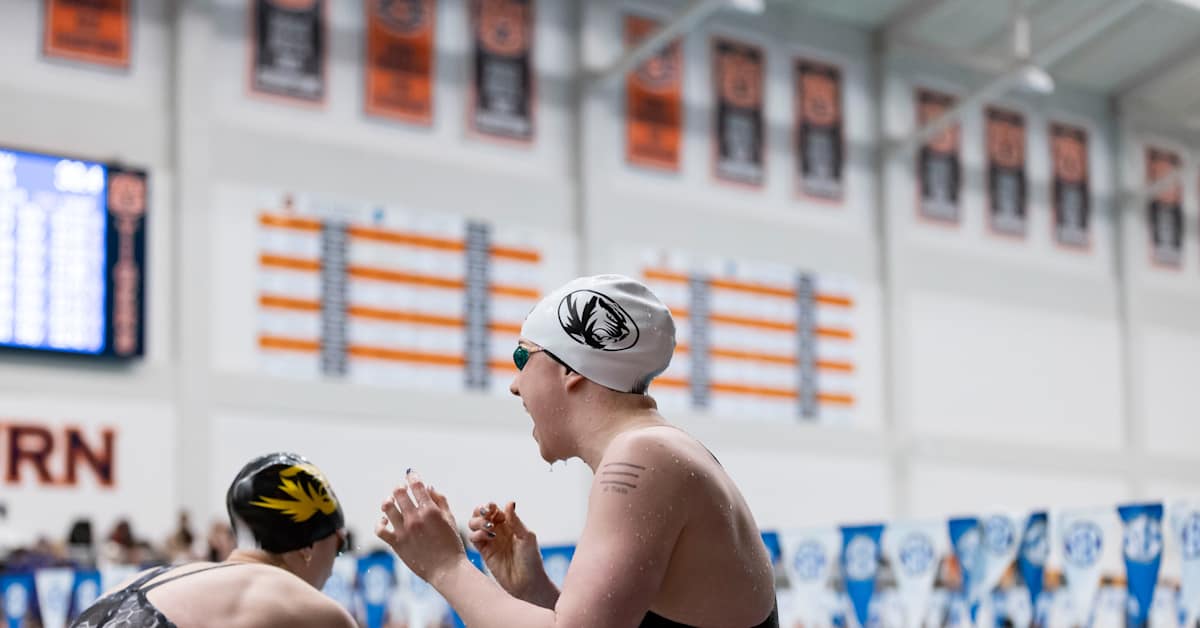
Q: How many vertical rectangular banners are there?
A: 11